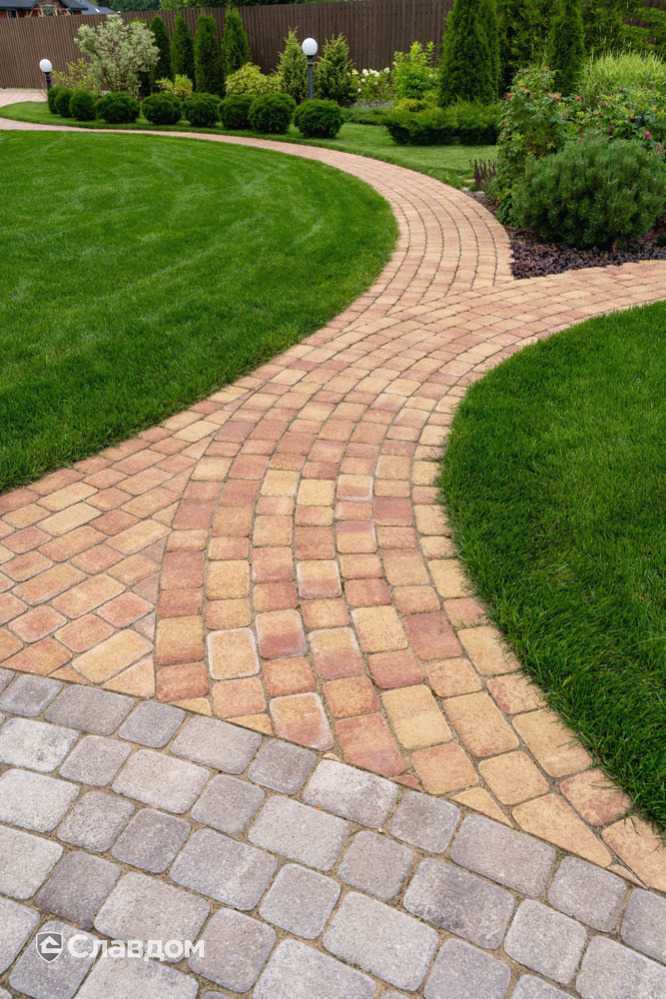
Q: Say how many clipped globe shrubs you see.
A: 9